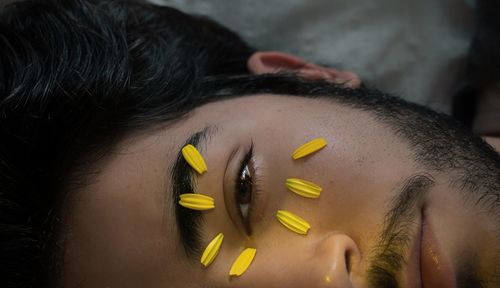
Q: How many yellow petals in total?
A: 7